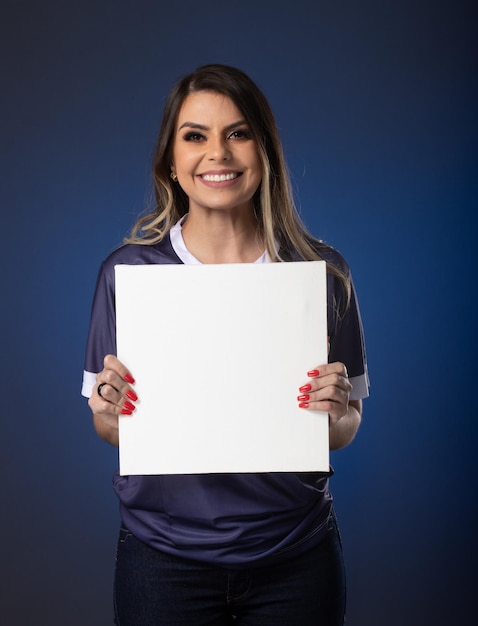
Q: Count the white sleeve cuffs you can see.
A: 2